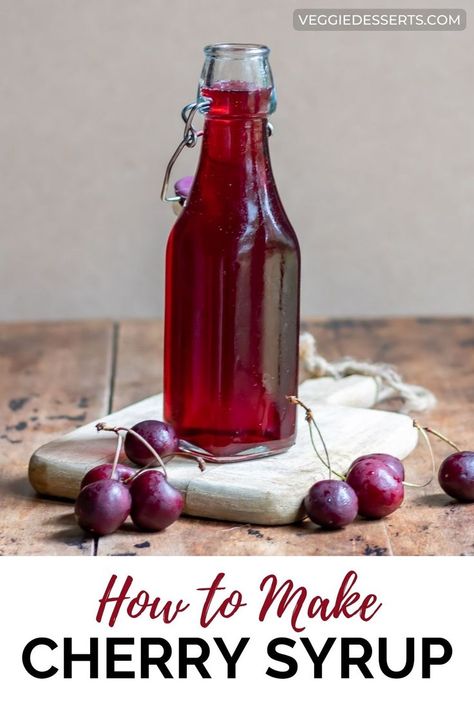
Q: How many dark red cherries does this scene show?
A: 8